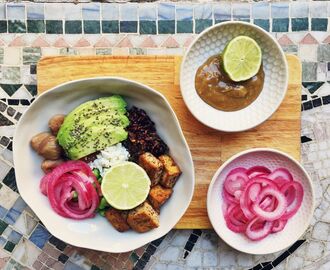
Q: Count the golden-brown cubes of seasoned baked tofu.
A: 5